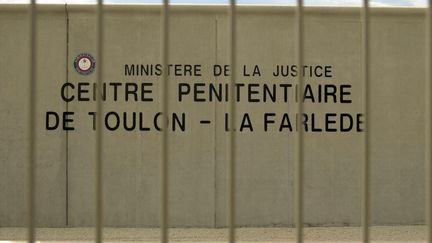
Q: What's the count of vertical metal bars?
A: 7